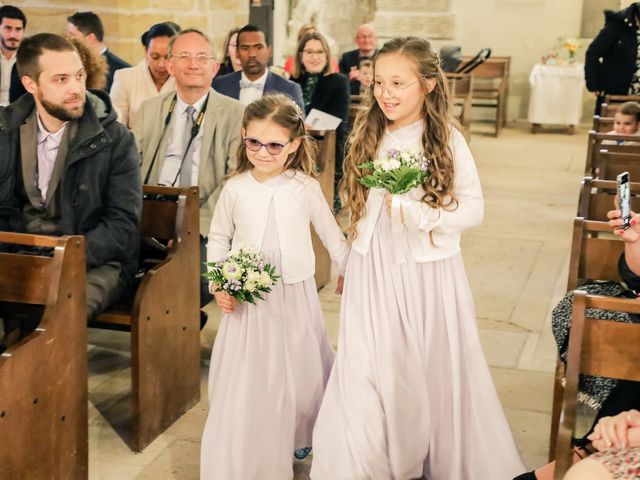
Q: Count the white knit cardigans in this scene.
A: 2